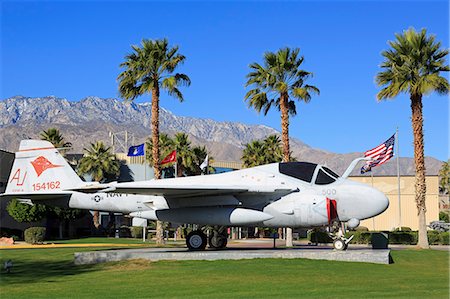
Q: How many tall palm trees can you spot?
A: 3